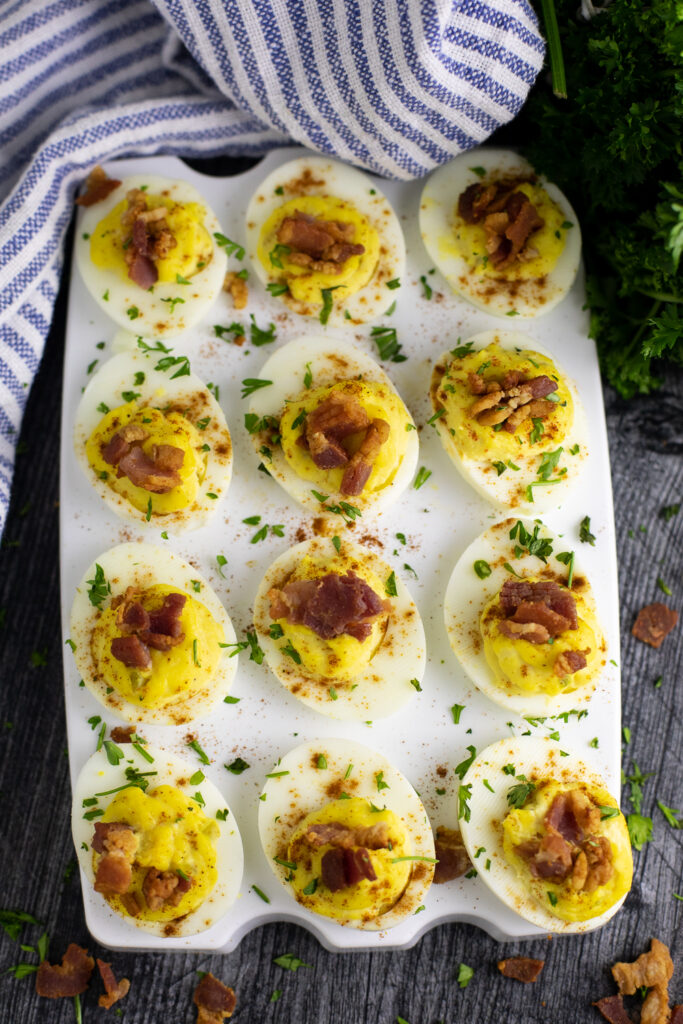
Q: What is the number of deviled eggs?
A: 12